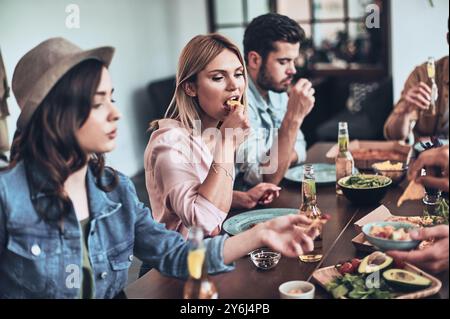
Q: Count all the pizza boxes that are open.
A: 2